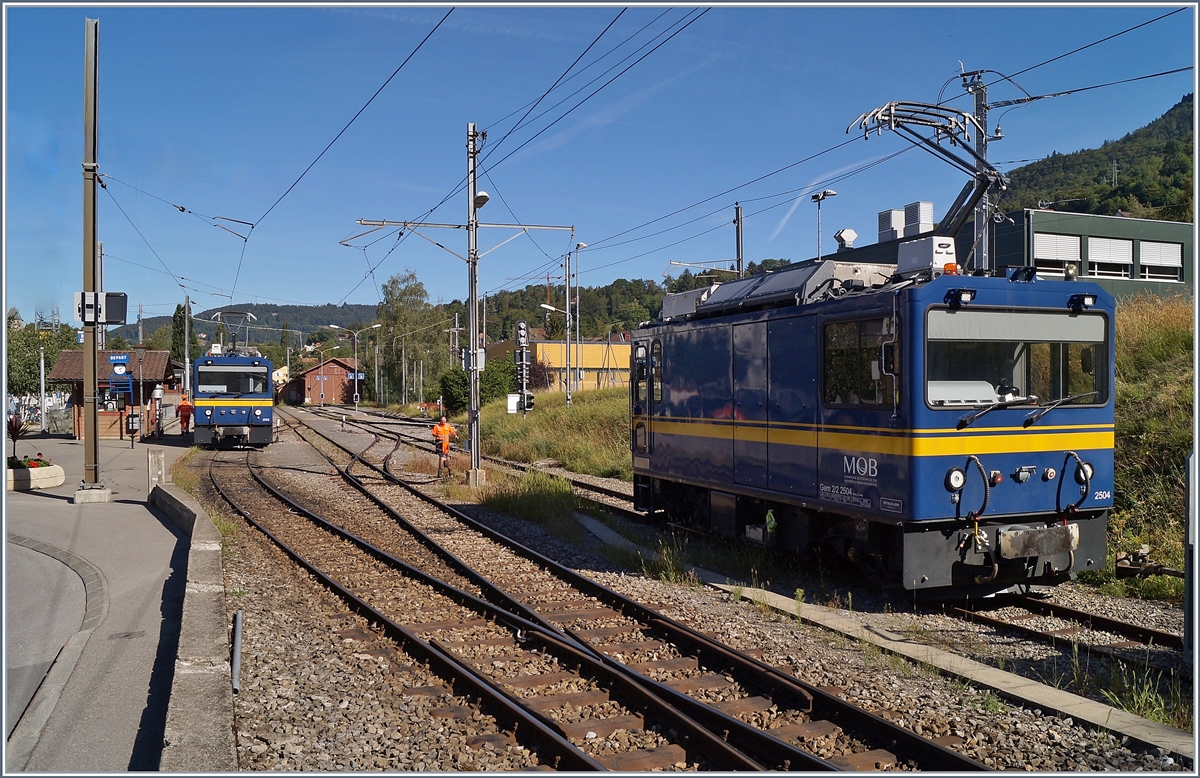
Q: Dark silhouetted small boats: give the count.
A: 0